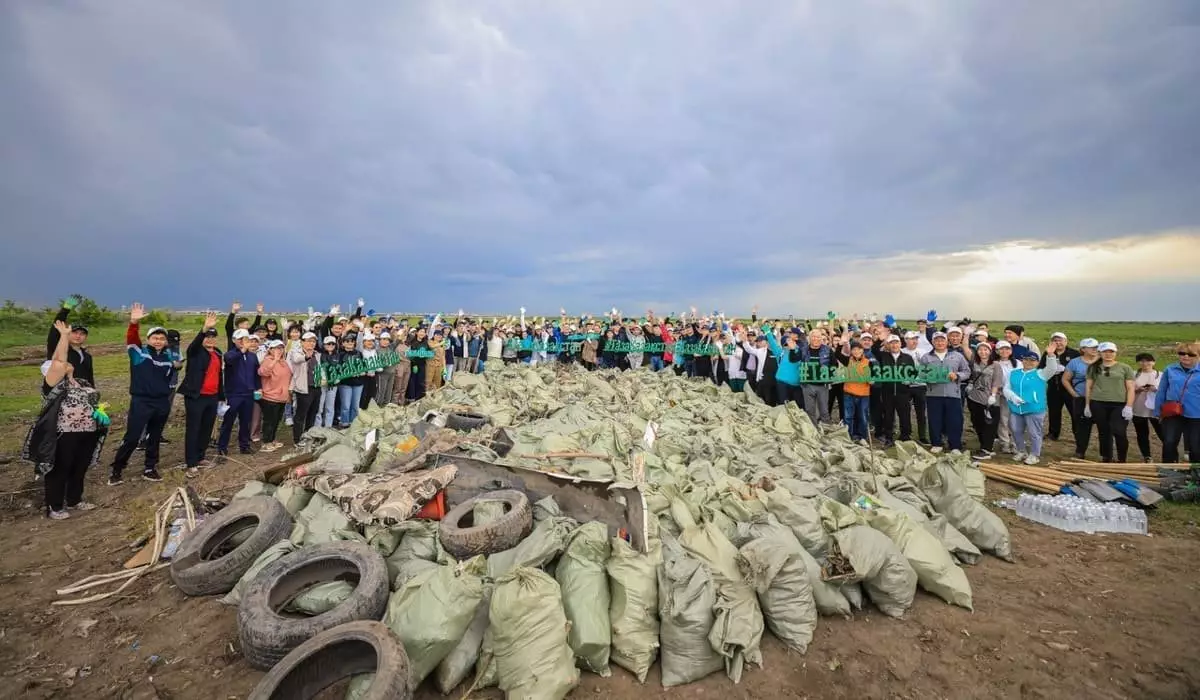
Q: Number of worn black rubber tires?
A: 5